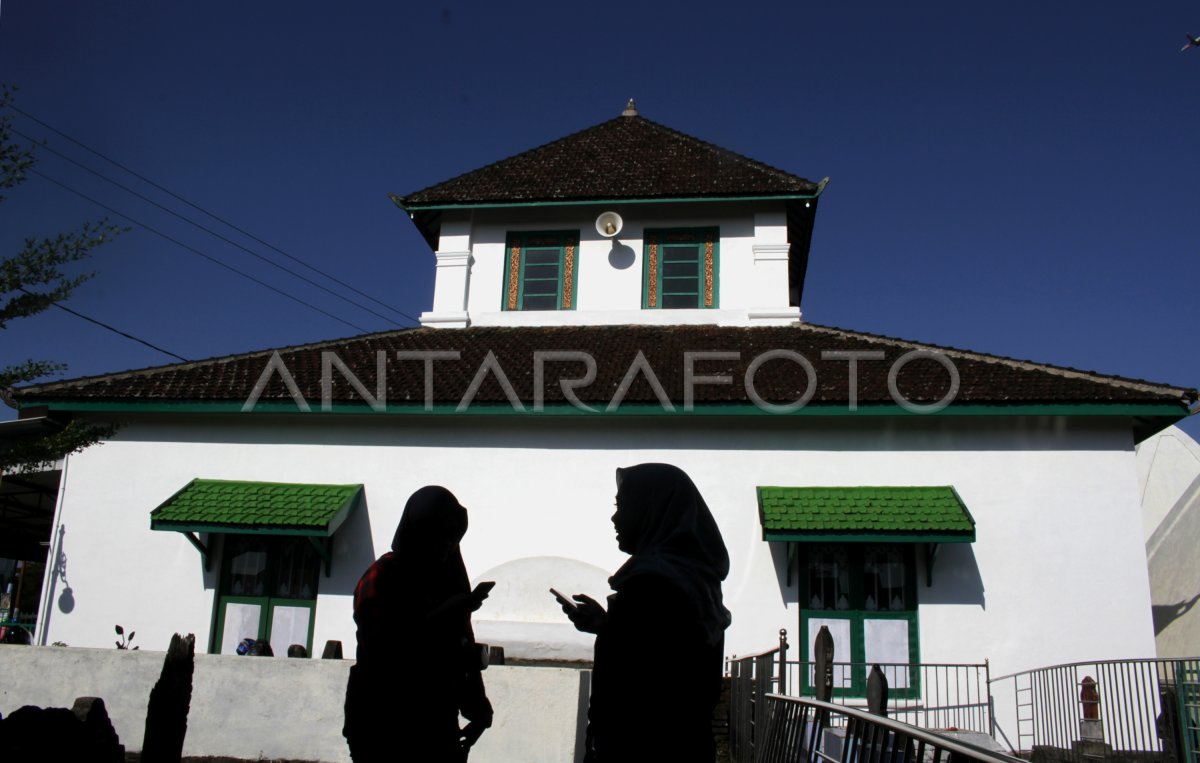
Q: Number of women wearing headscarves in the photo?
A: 2